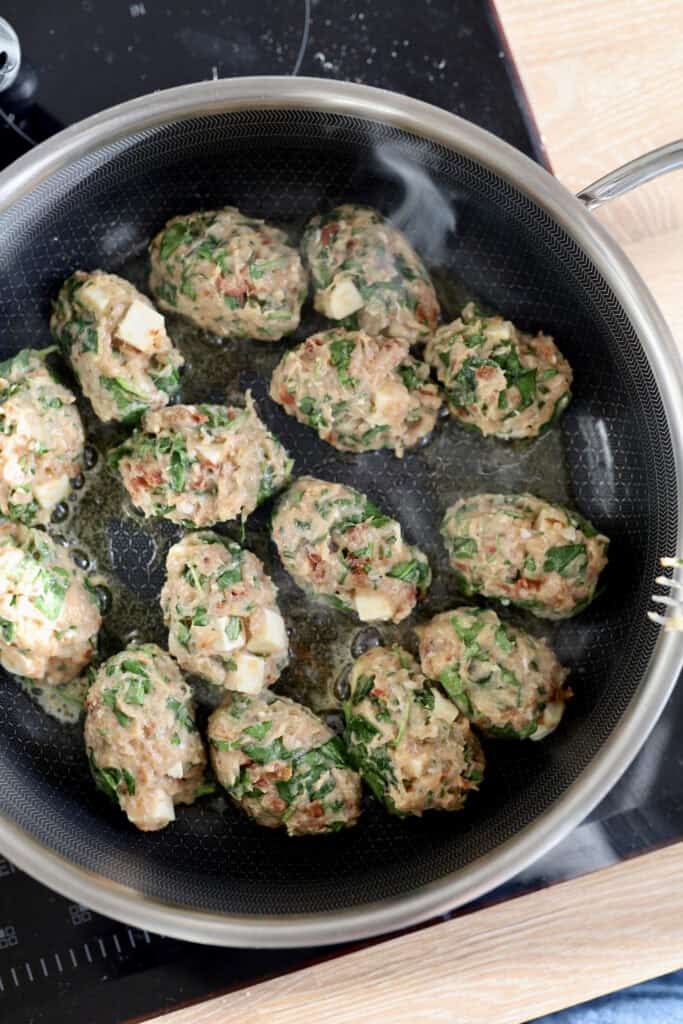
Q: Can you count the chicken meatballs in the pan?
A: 15